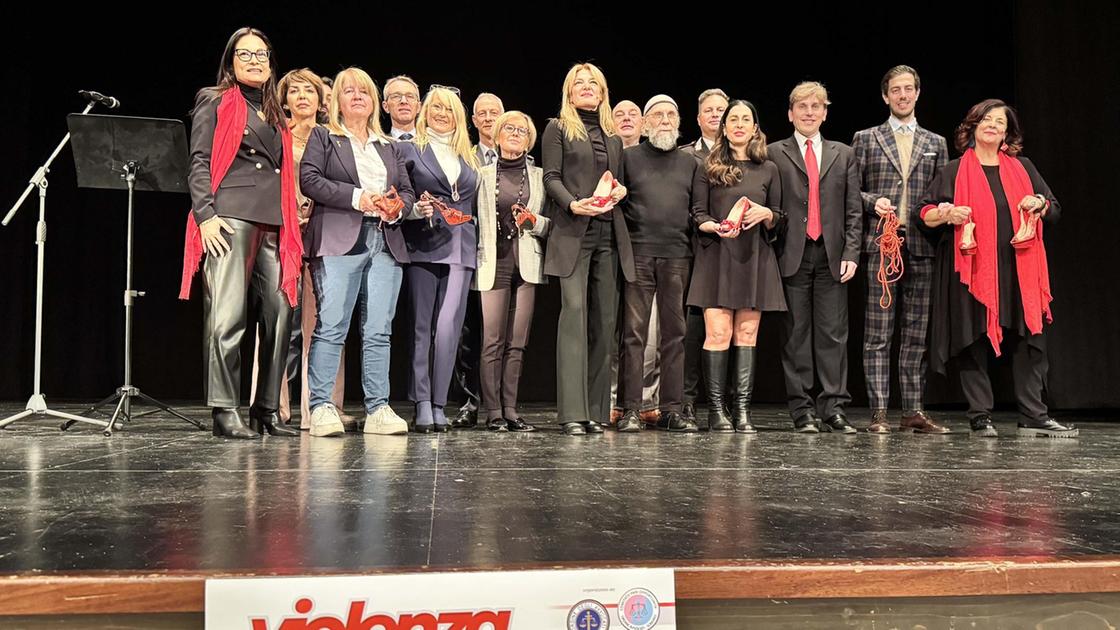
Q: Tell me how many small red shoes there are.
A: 7